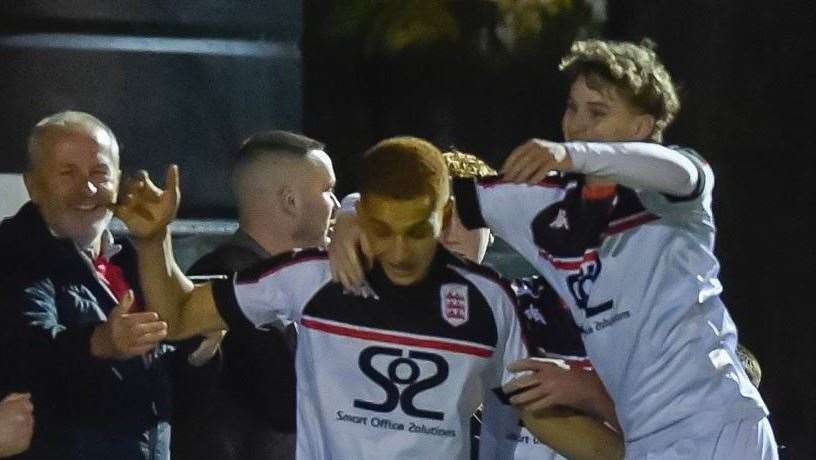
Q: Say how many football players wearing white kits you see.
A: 3